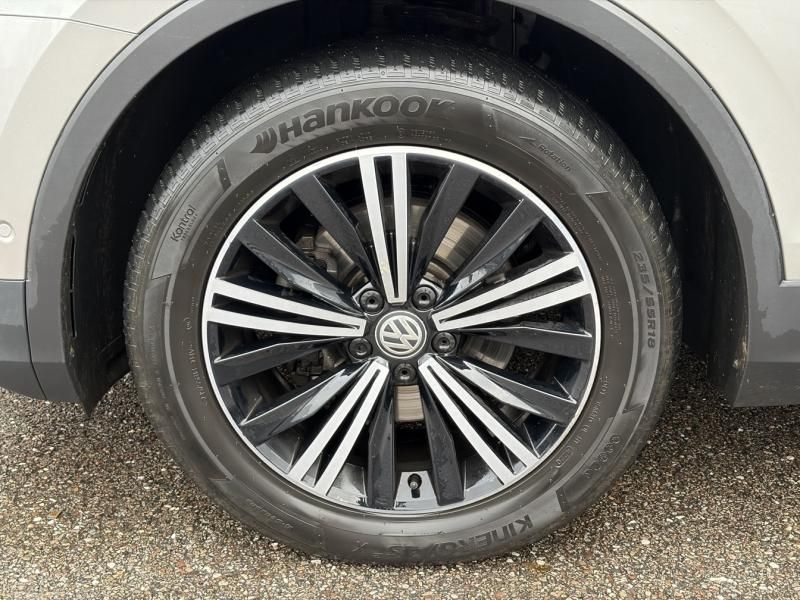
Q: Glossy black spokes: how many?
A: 10